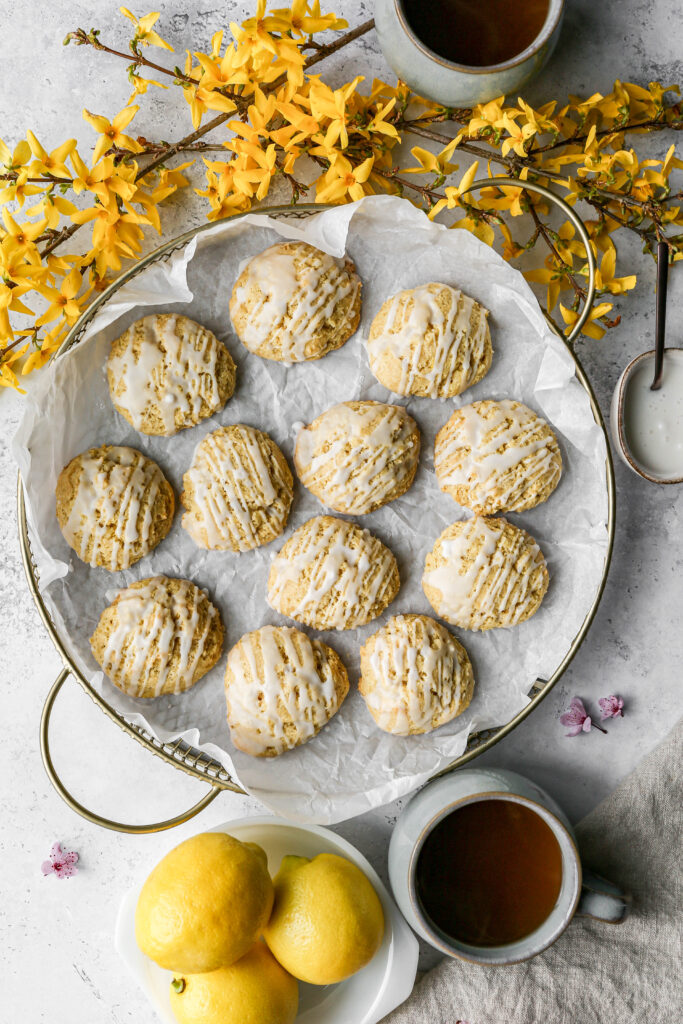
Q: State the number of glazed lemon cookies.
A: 12